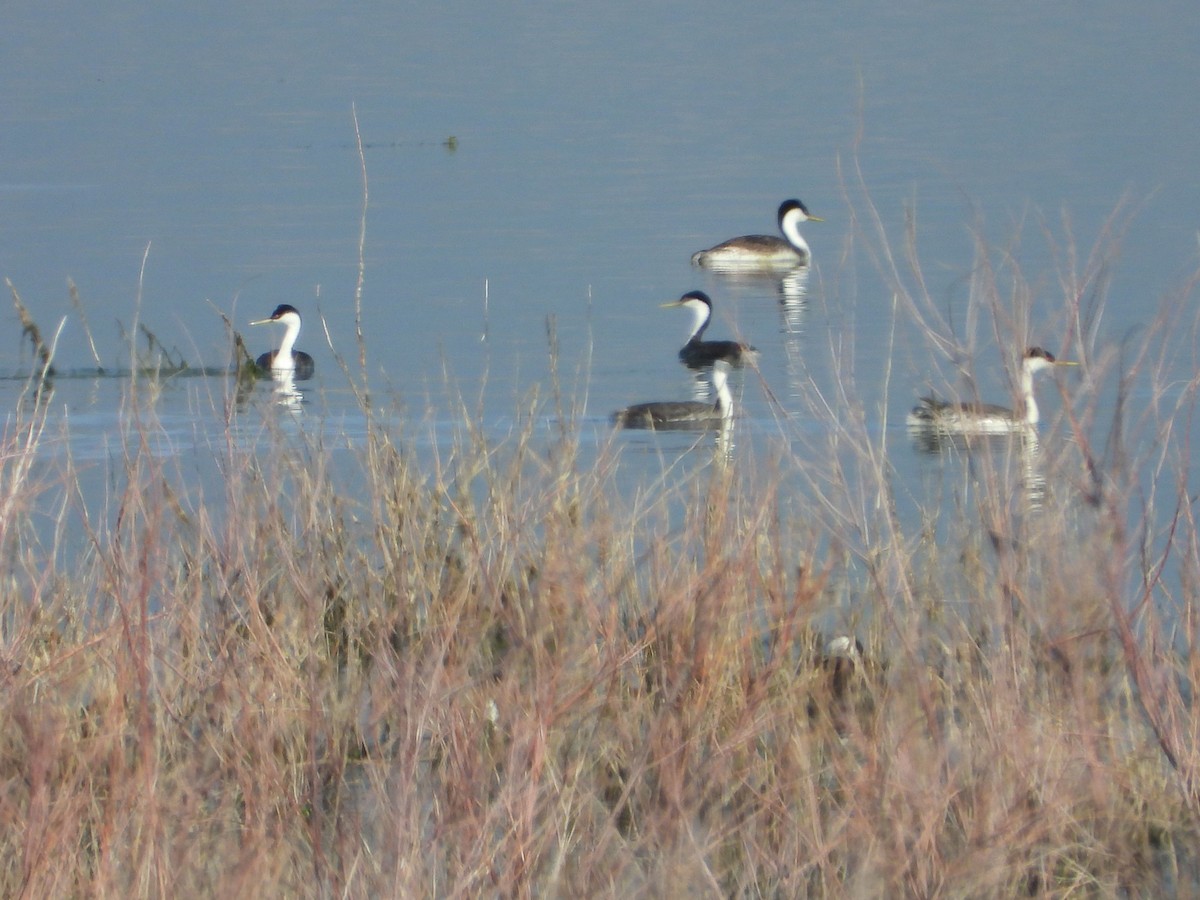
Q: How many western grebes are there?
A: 5